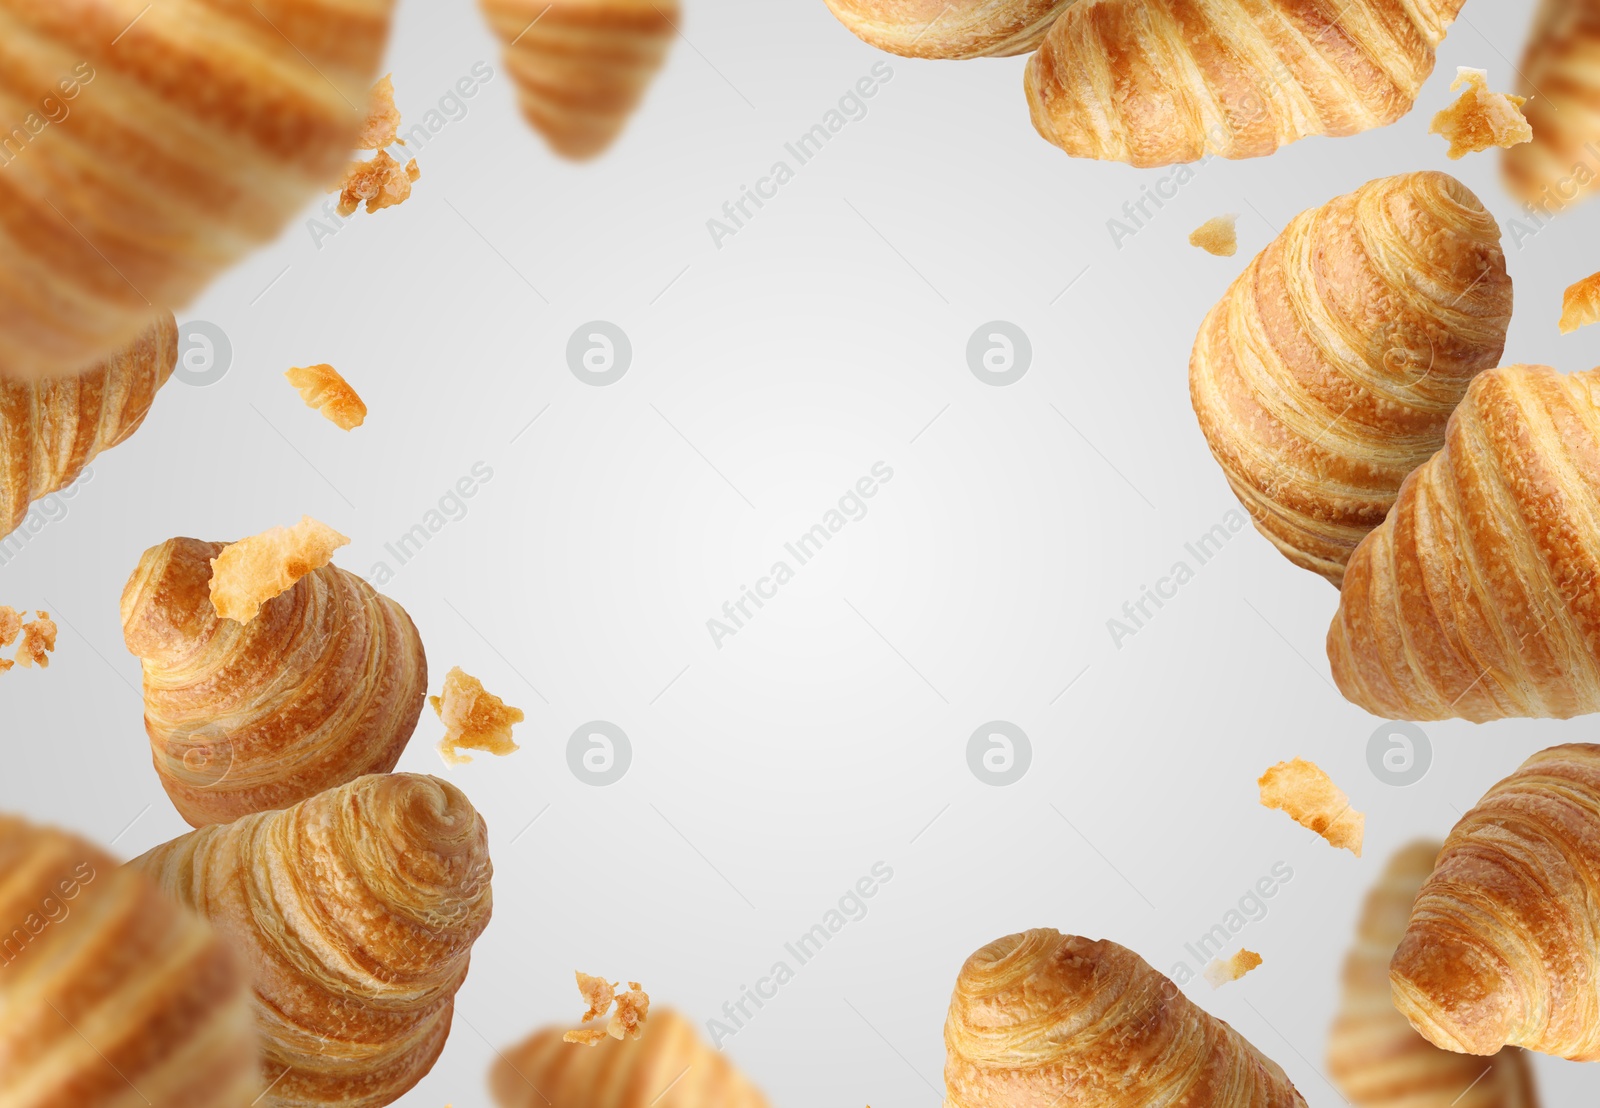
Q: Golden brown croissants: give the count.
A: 15